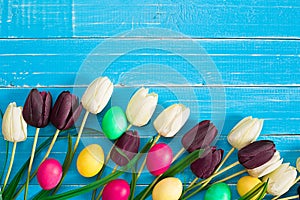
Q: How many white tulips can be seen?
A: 7